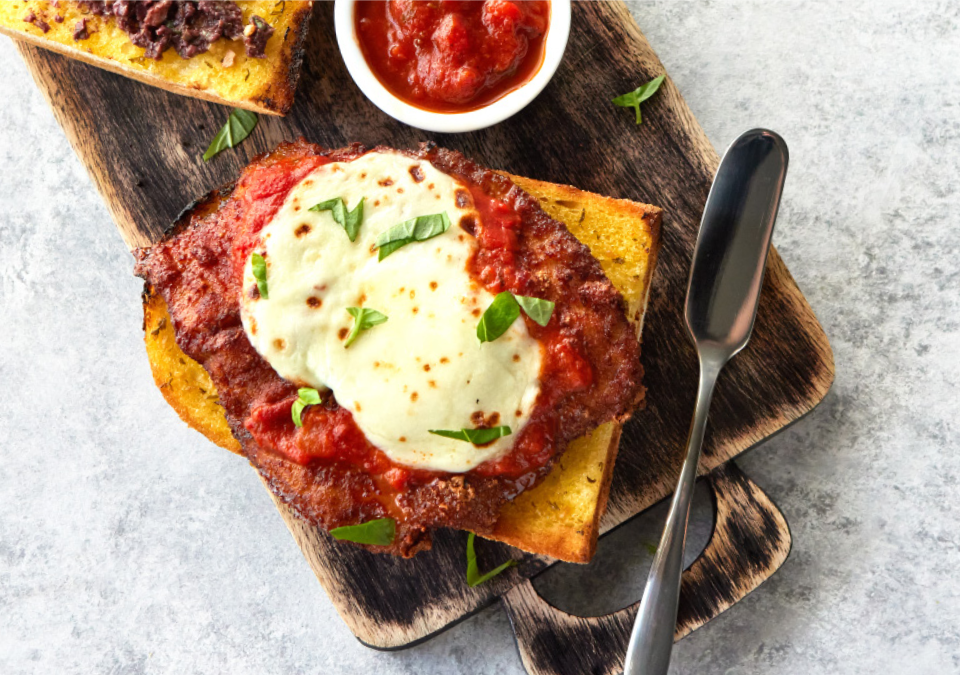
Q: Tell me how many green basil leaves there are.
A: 12